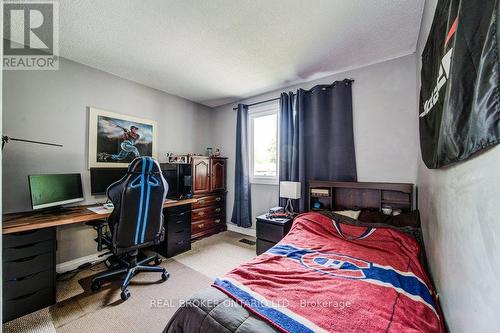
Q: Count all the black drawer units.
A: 3